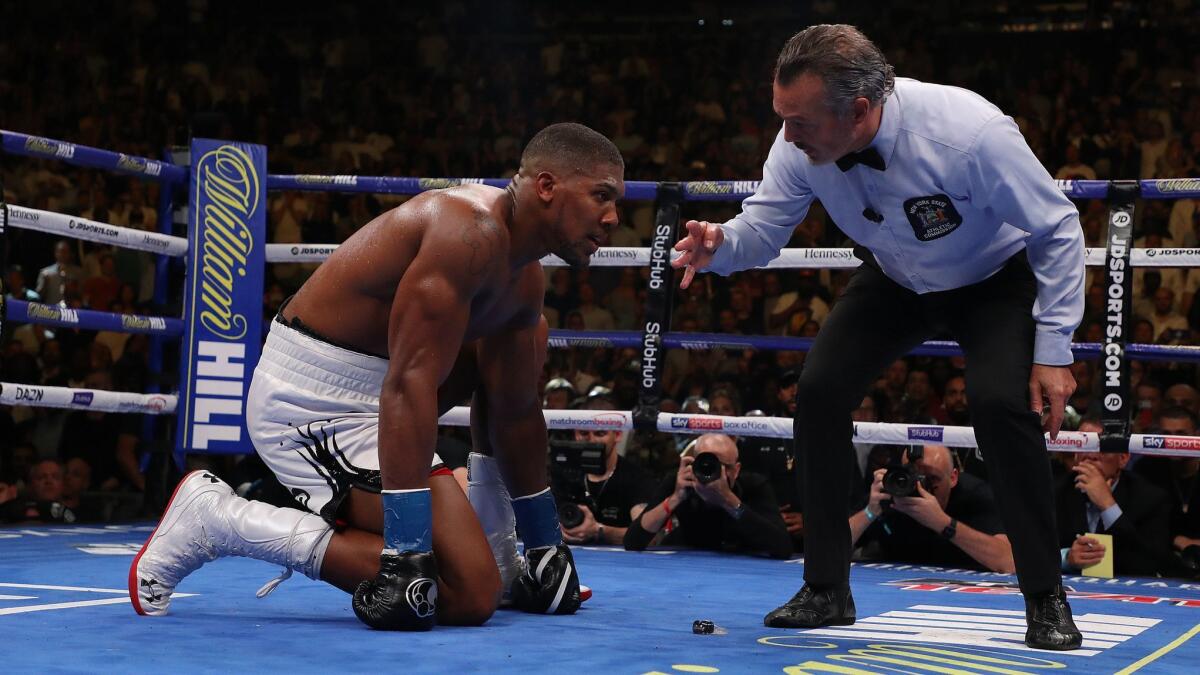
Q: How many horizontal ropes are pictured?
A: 4